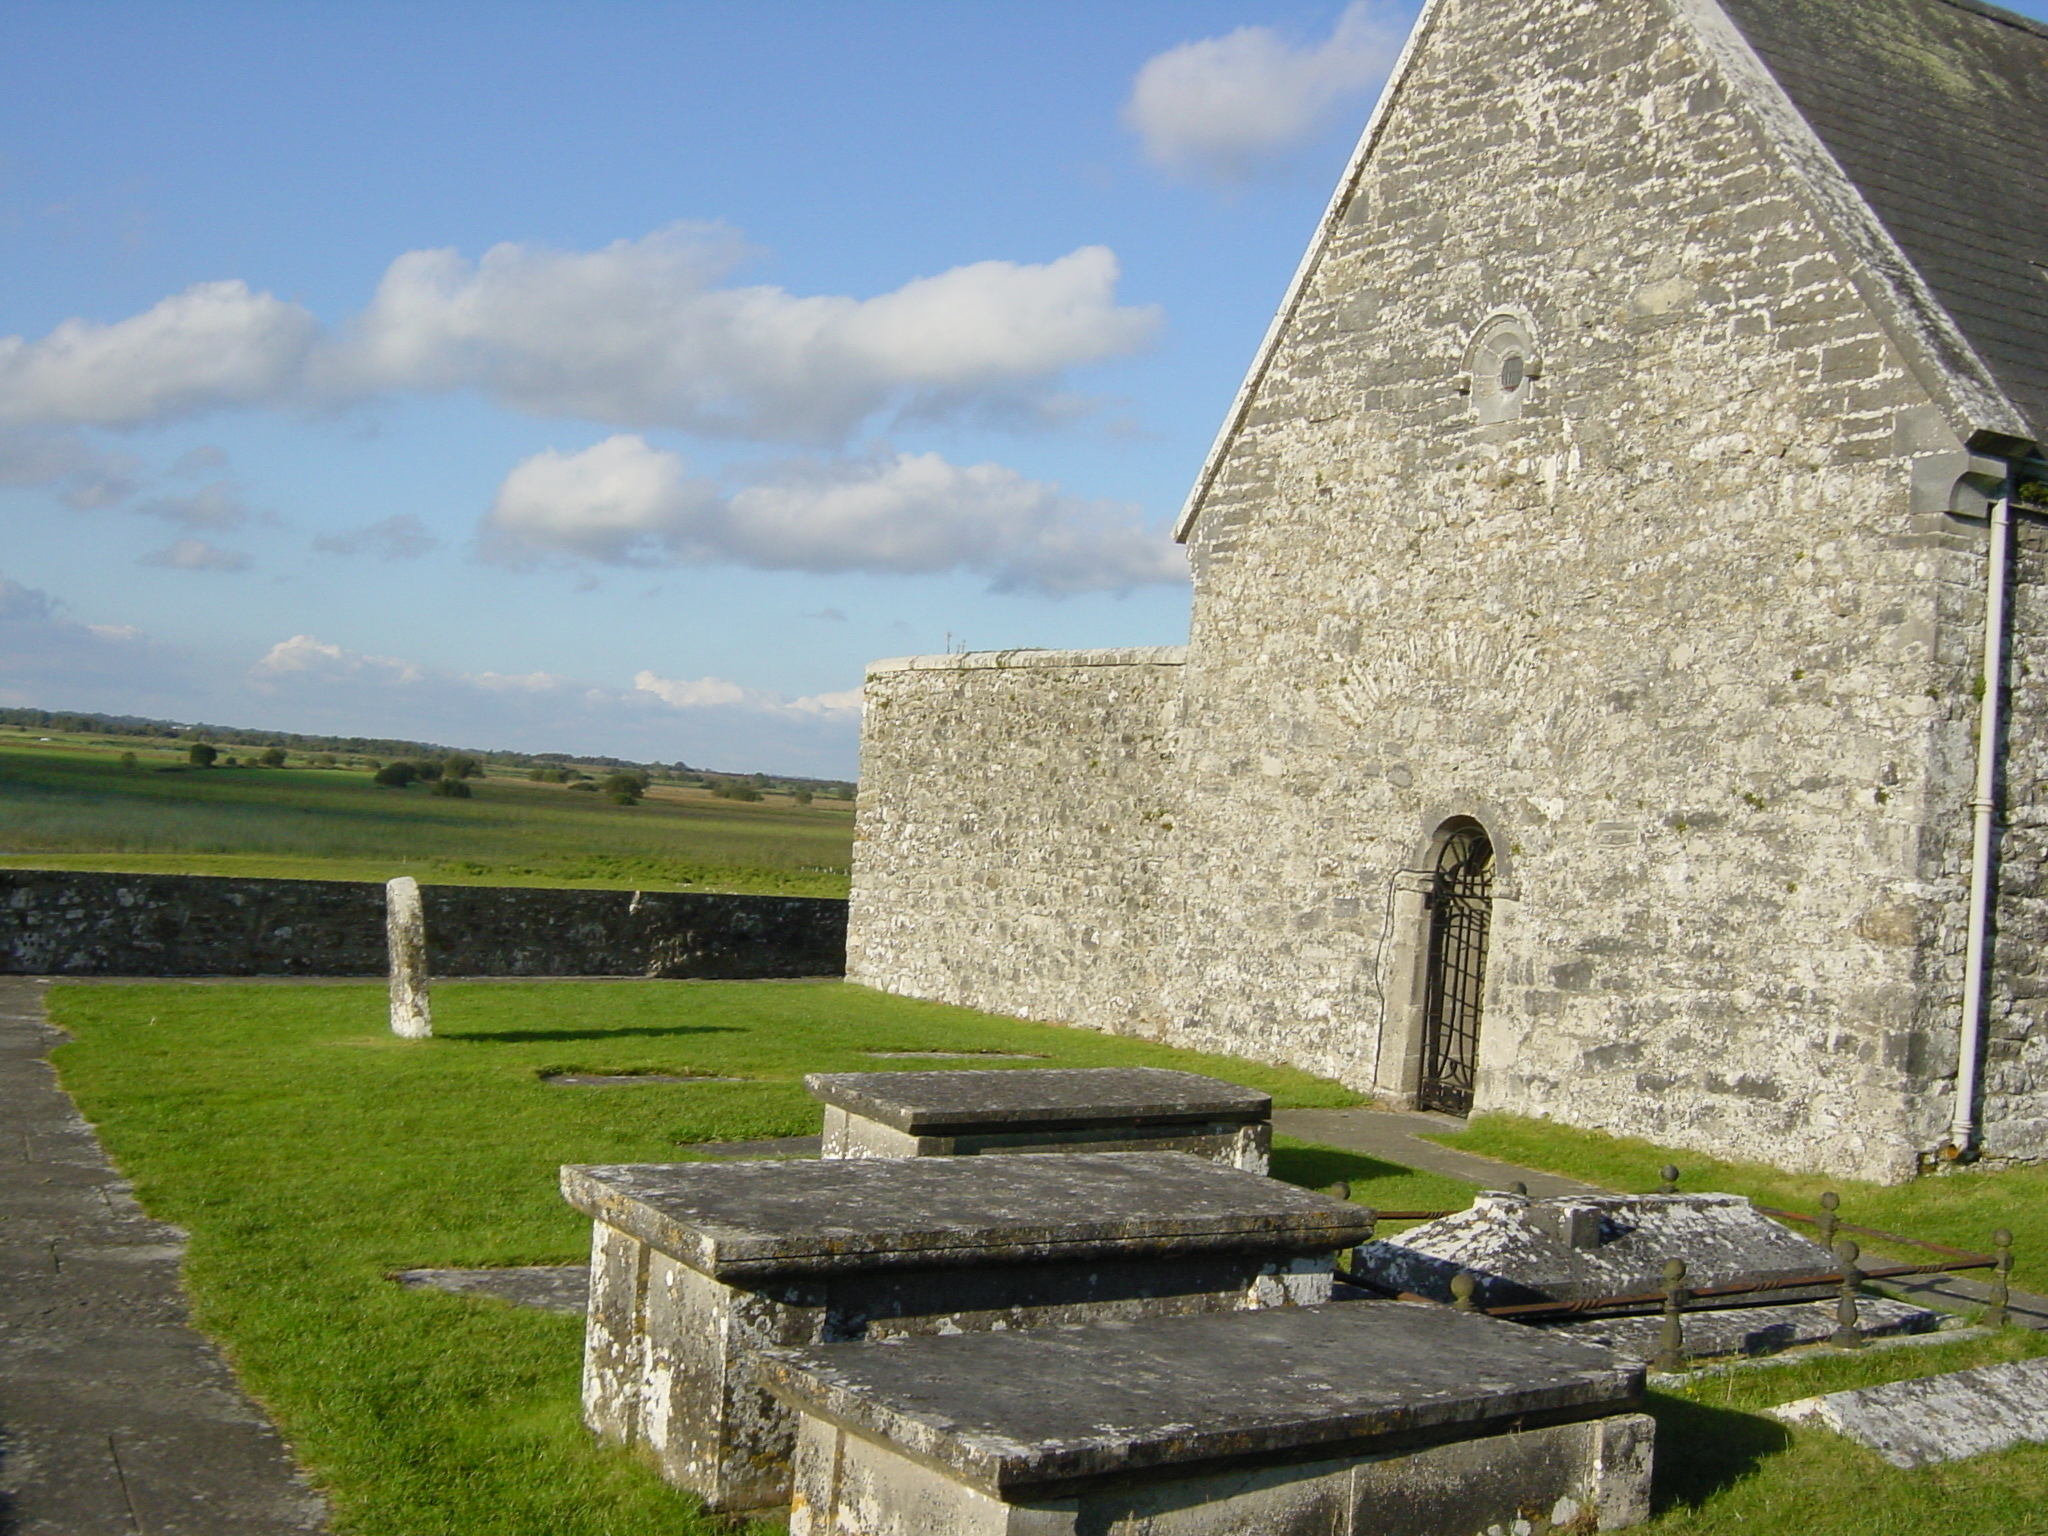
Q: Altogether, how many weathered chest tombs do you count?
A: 3